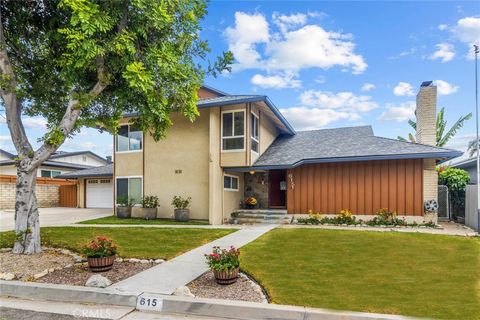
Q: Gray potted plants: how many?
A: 3